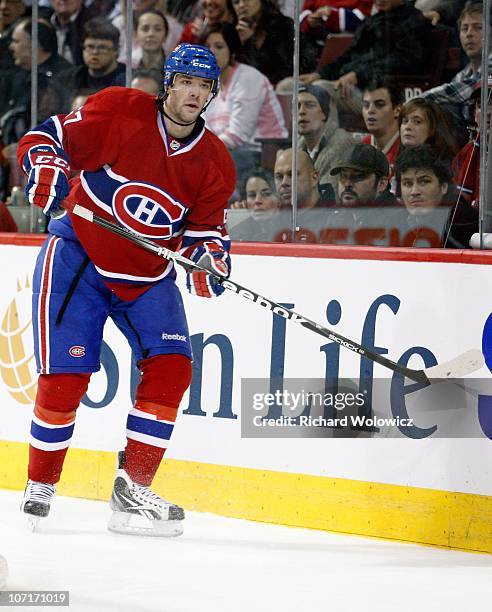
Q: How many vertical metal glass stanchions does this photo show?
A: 4